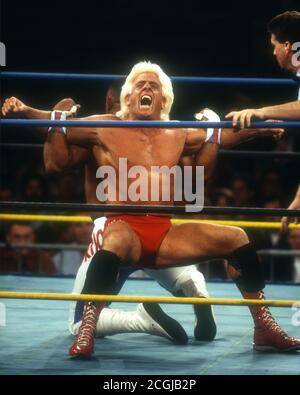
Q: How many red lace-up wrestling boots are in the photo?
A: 2